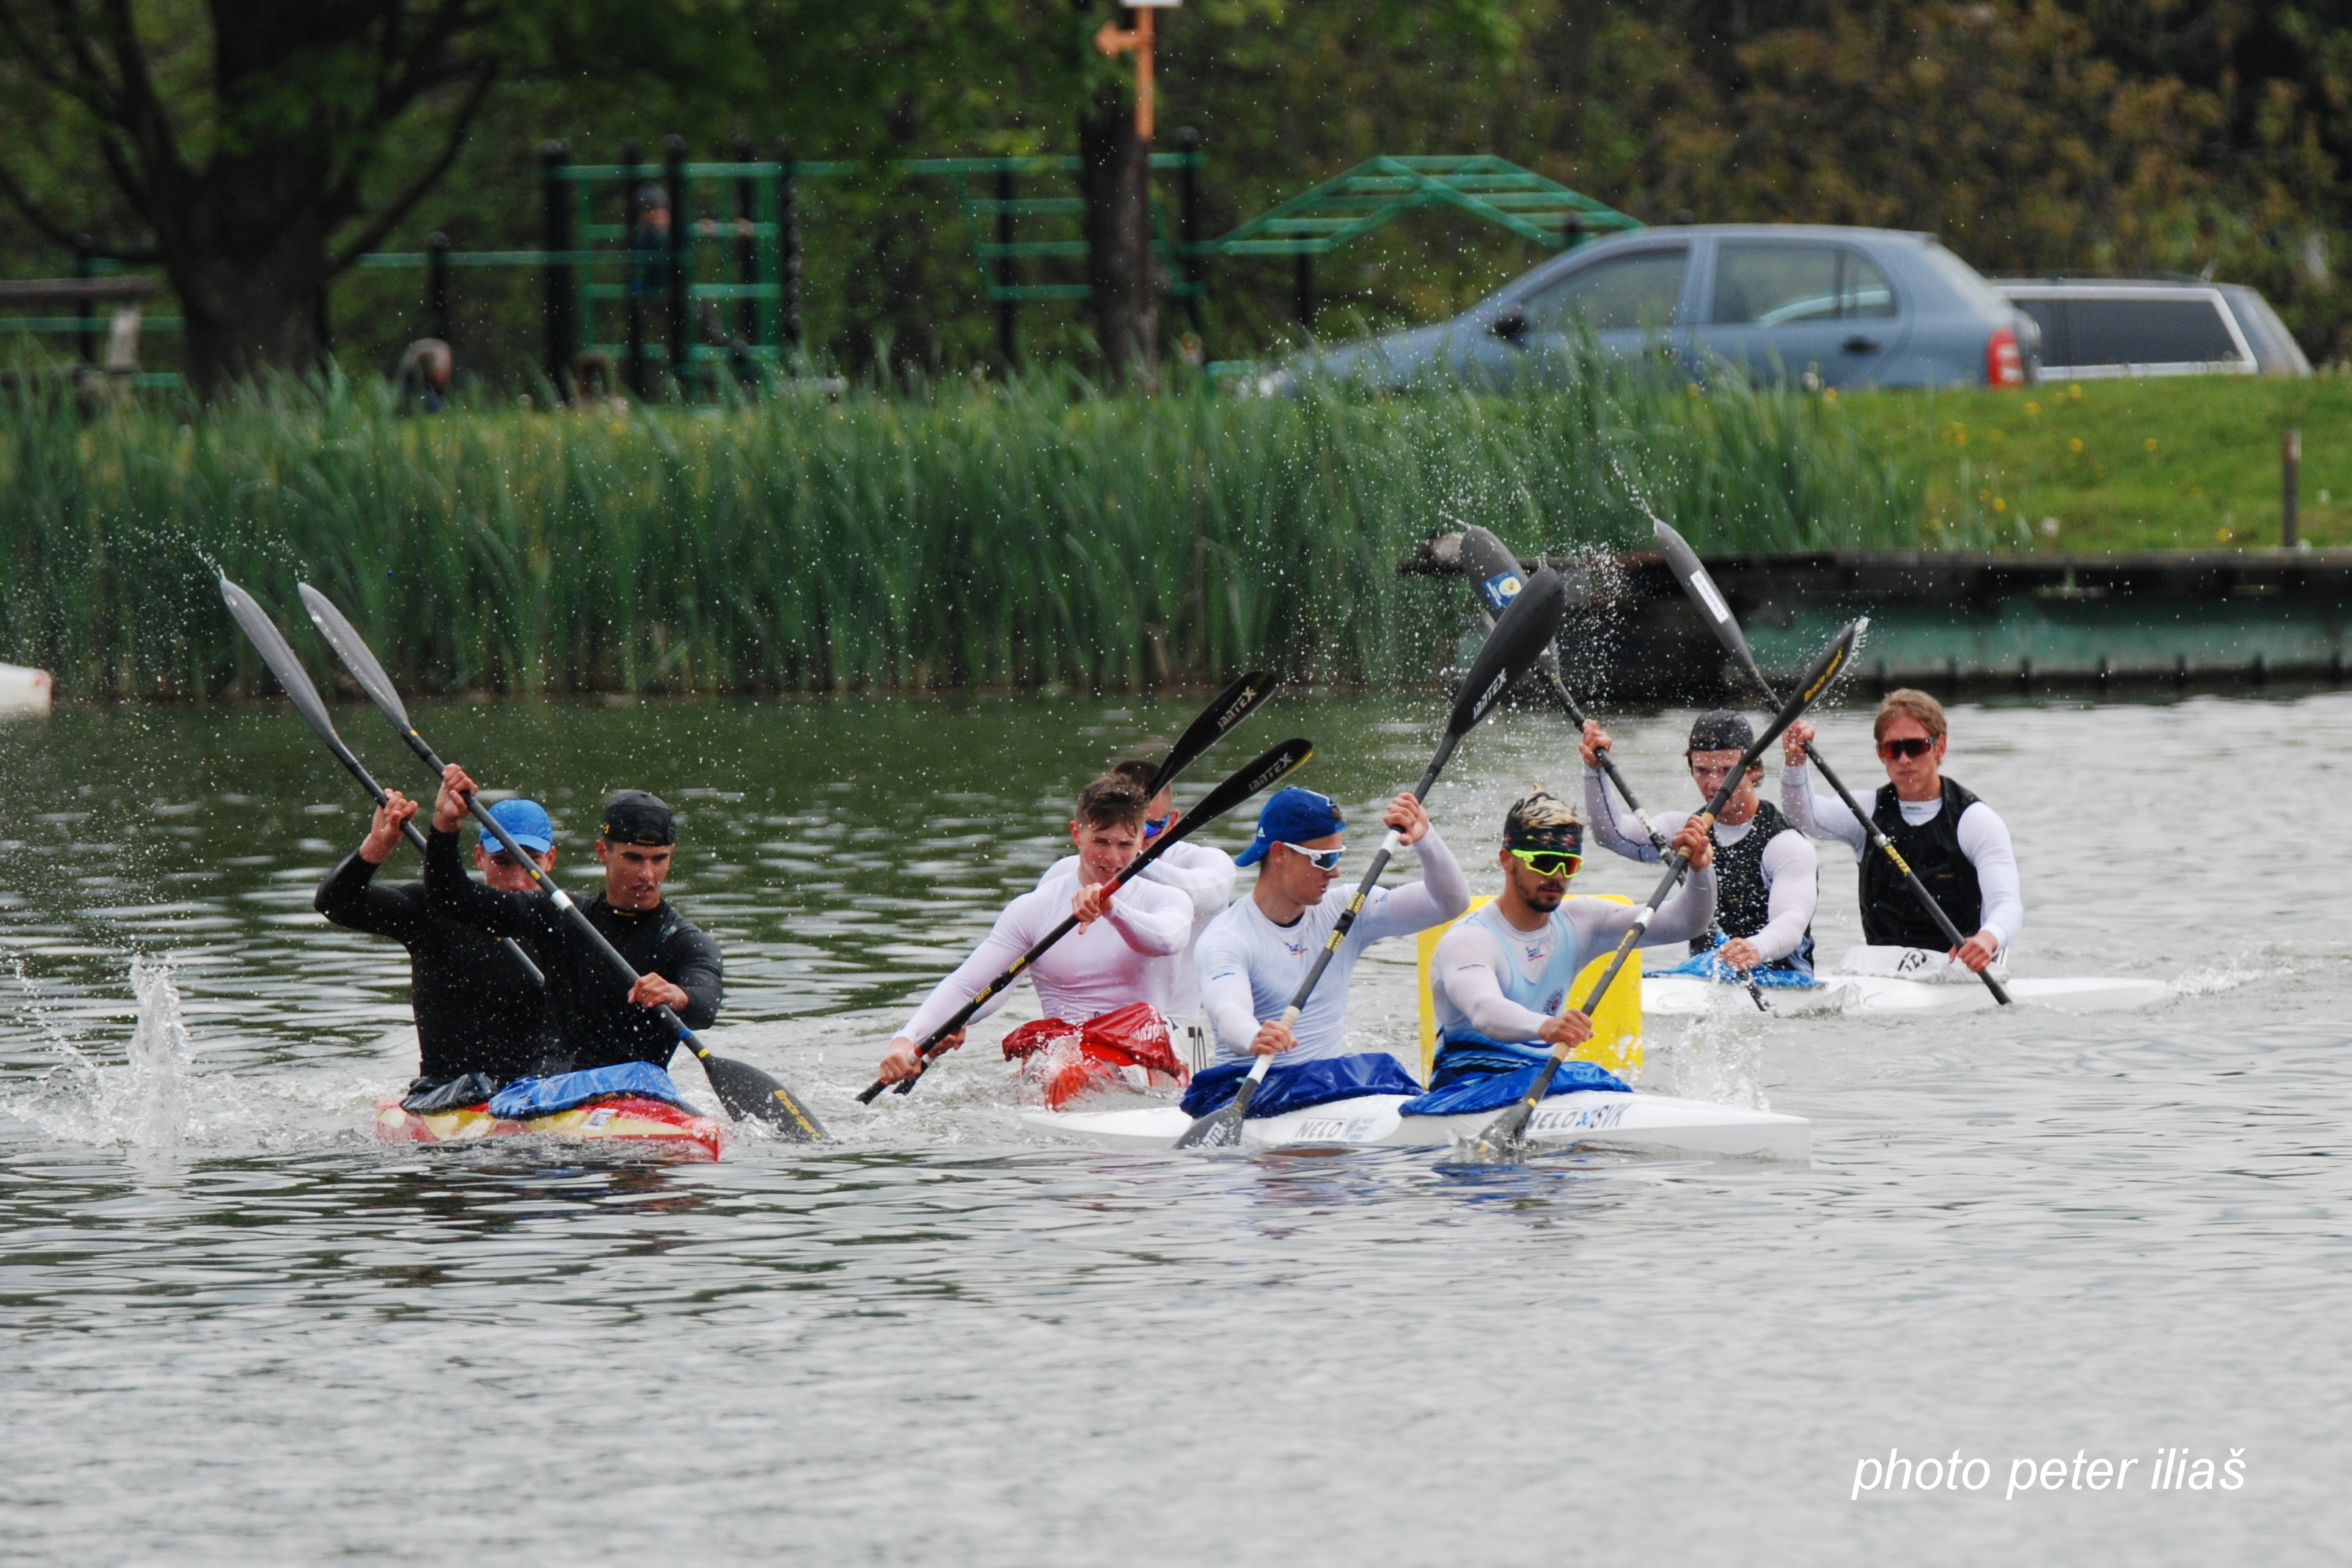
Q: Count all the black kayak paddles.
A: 8